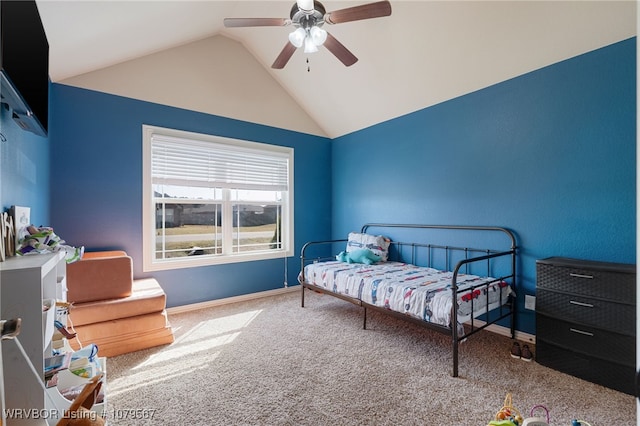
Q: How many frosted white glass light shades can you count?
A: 3